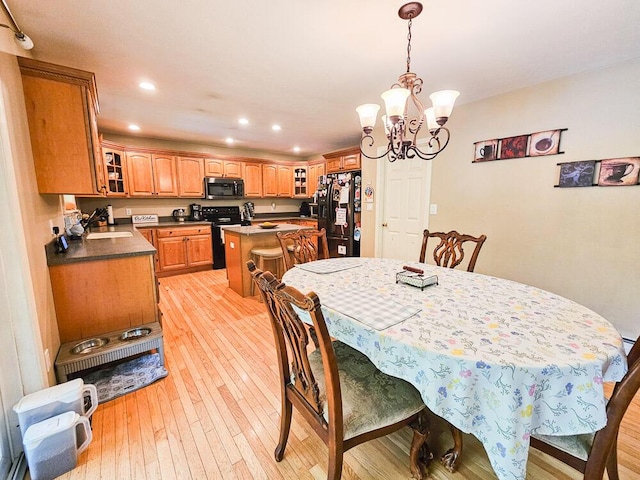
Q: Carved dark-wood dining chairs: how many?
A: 4